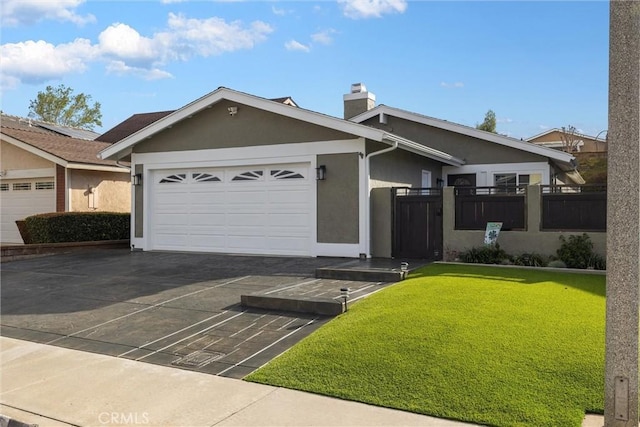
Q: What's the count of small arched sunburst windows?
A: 4